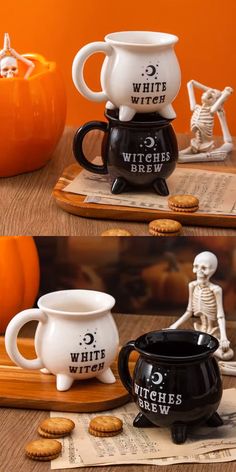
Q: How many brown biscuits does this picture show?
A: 6